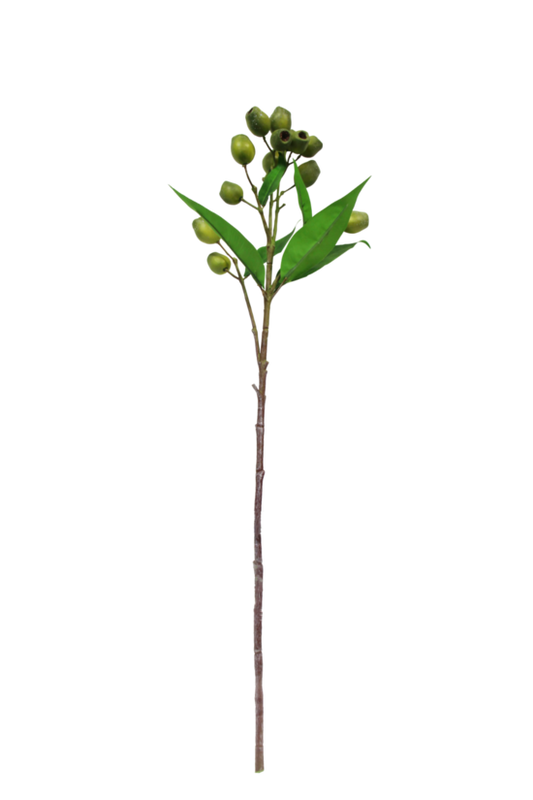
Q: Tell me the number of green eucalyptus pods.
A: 12